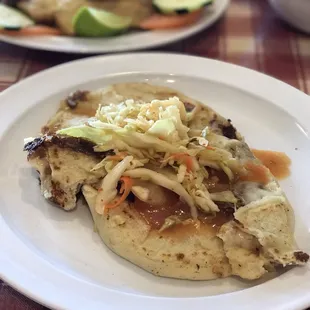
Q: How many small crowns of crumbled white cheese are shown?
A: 1